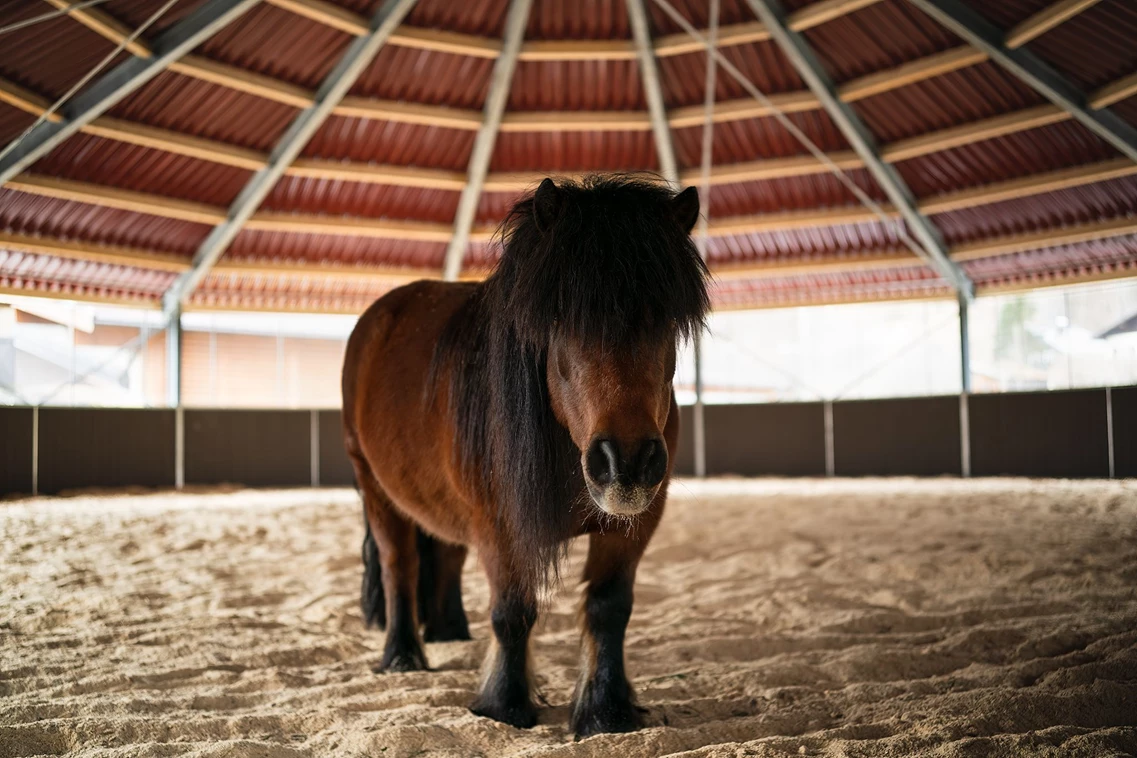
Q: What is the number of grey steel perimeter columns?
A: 3